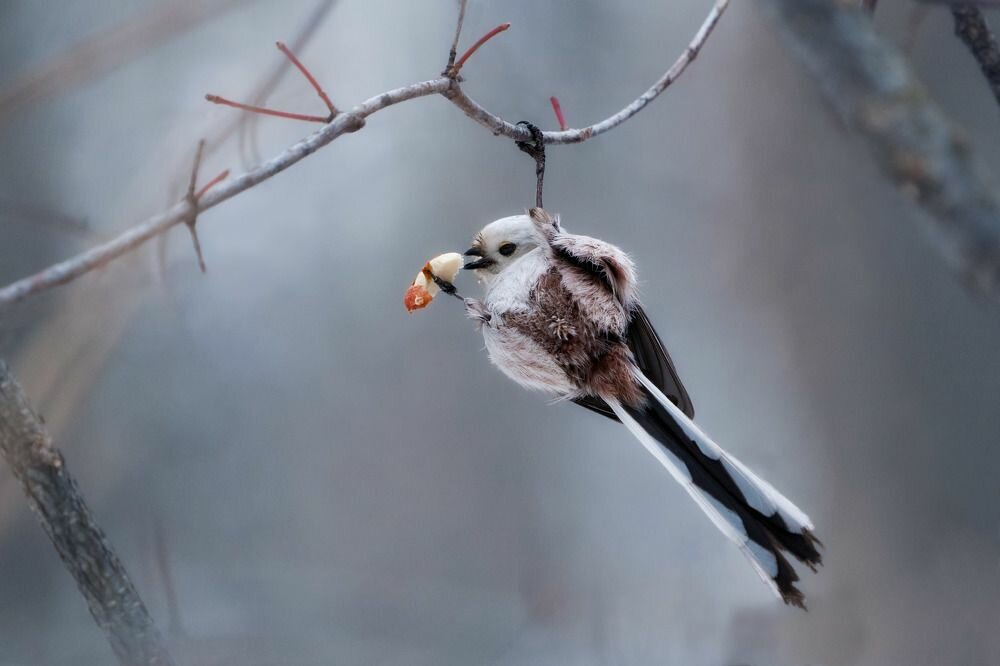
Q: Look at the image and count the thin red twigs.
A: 5